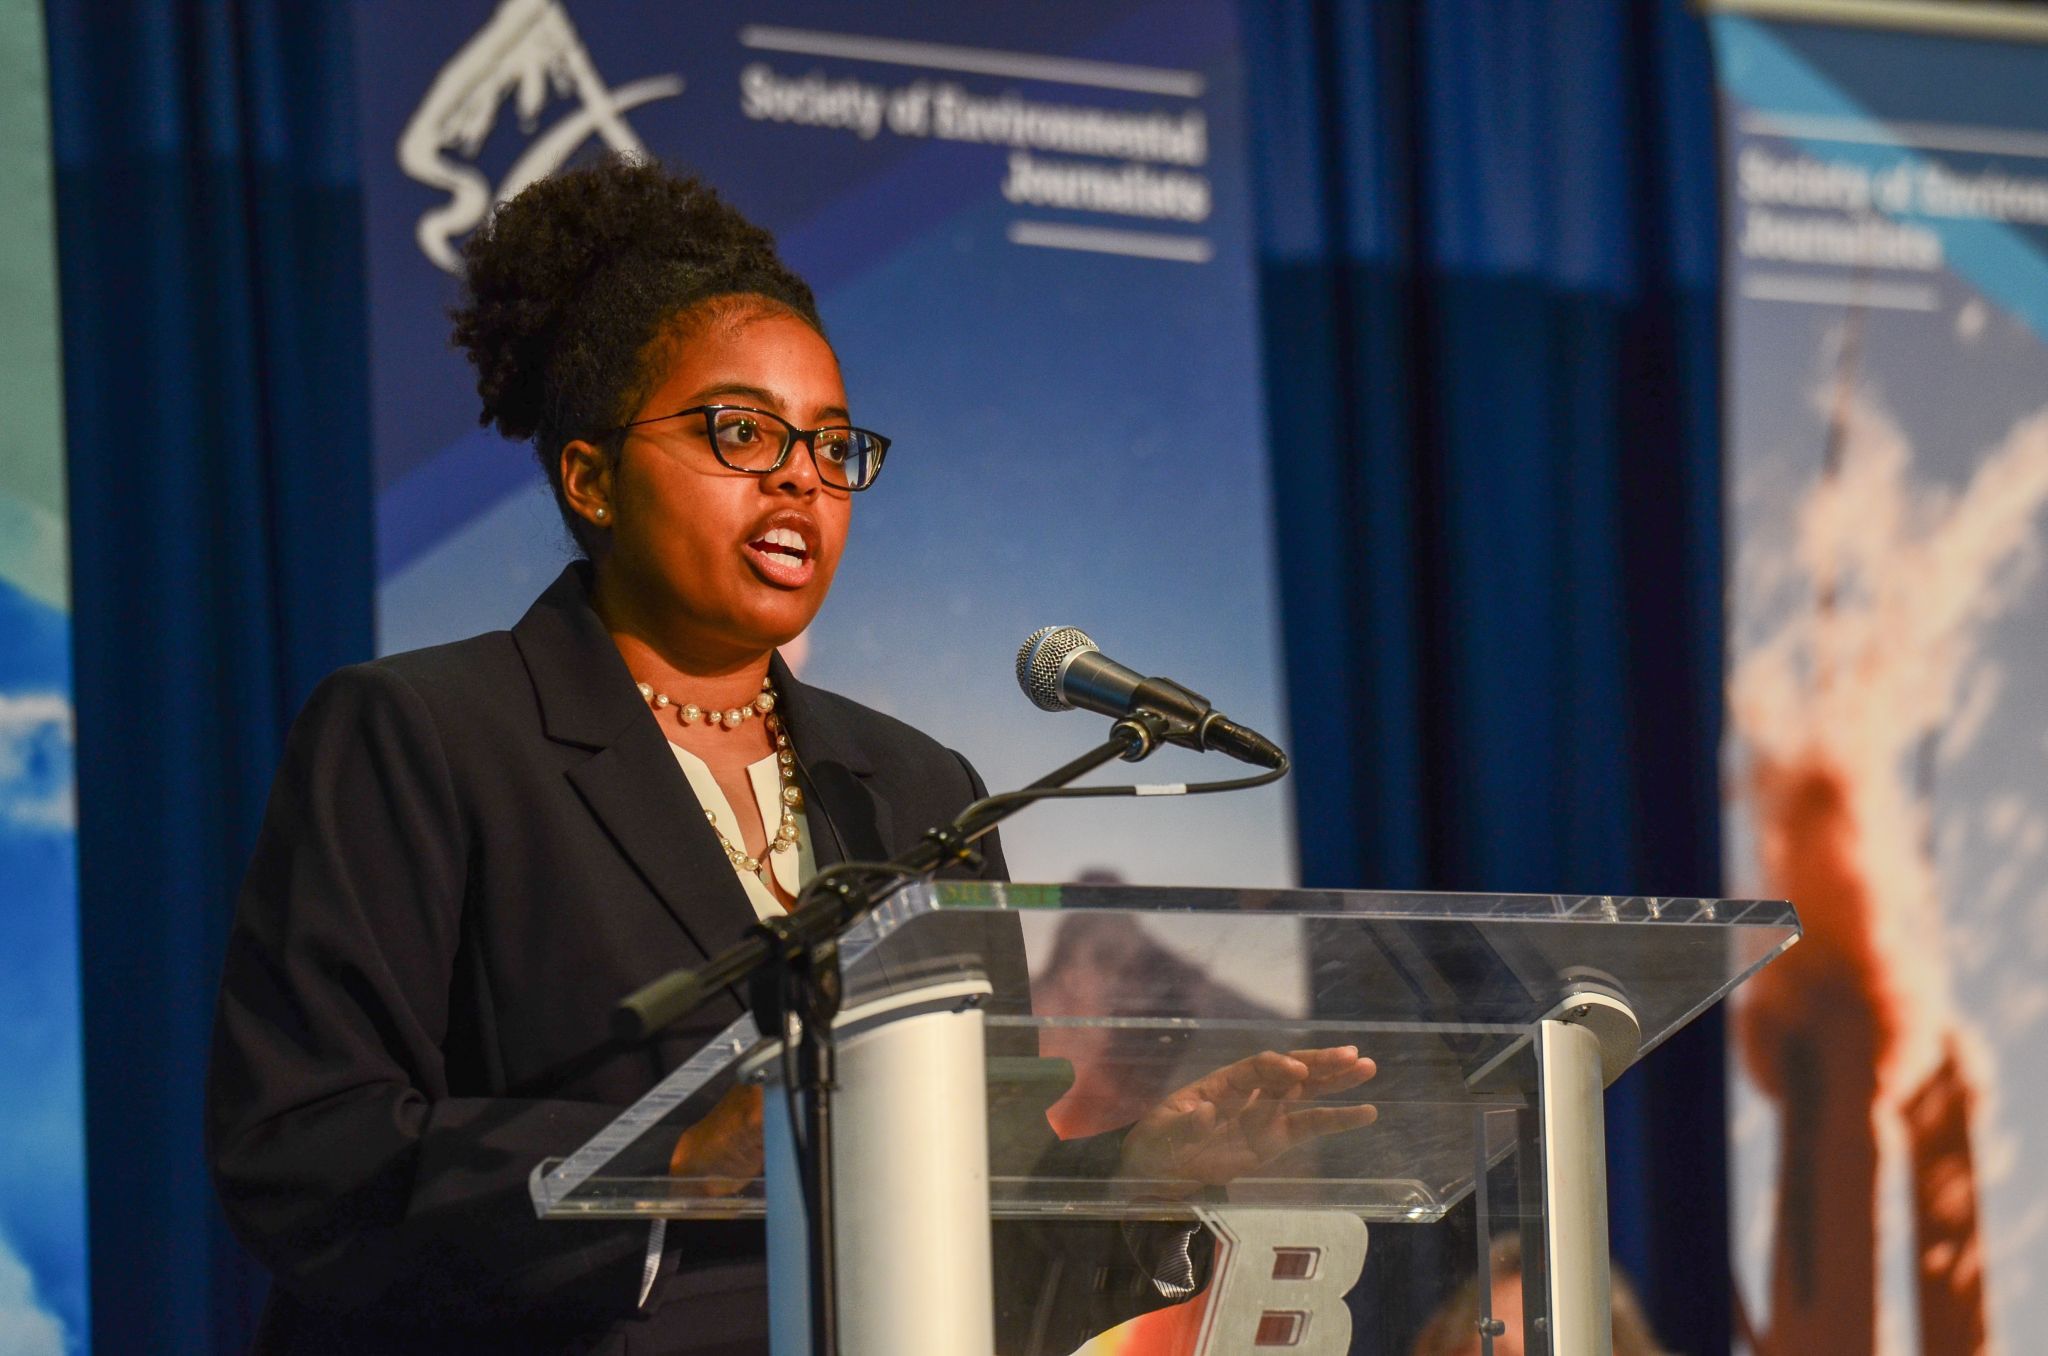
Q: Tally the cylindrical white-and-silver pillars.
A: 2